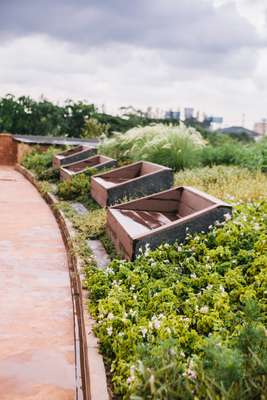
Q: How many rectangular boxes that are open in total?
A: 4